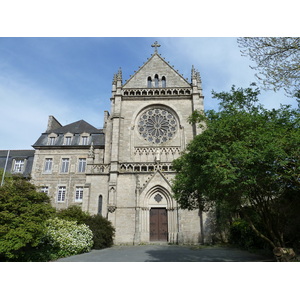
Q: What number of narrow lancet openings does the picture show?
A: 4